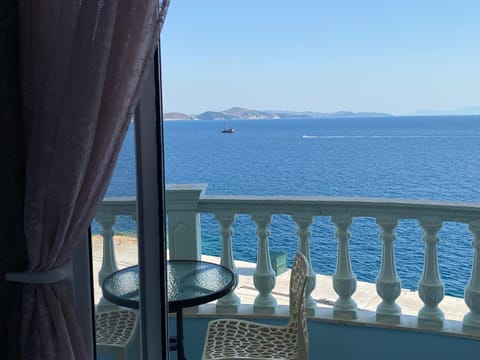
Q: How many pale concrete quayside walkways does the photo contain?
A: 1